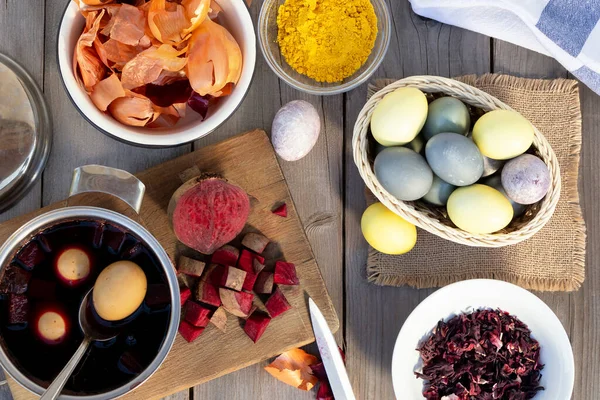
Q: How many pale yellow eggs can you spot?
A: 4